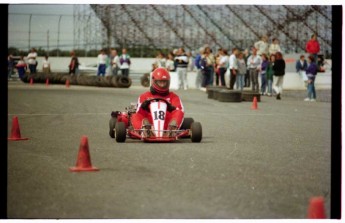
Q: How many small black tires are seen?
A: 4